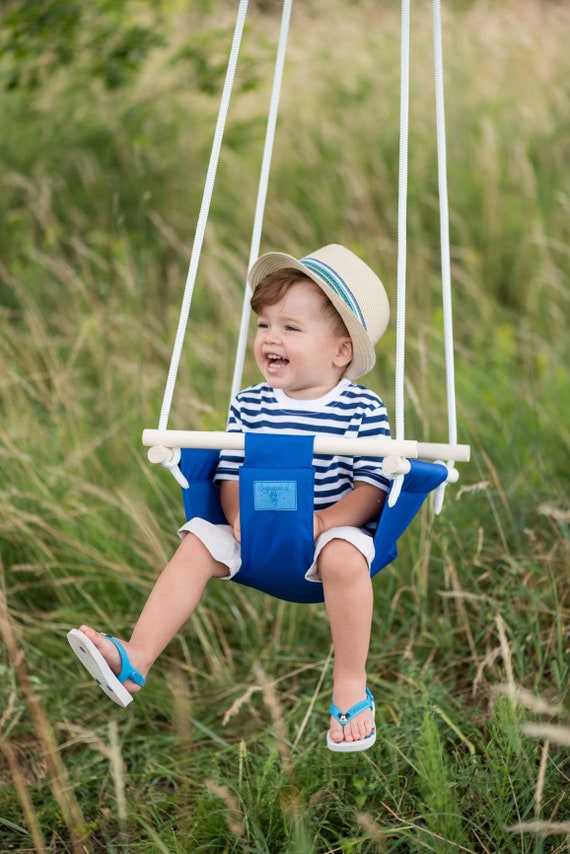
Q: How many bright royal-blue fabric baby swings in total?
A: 1